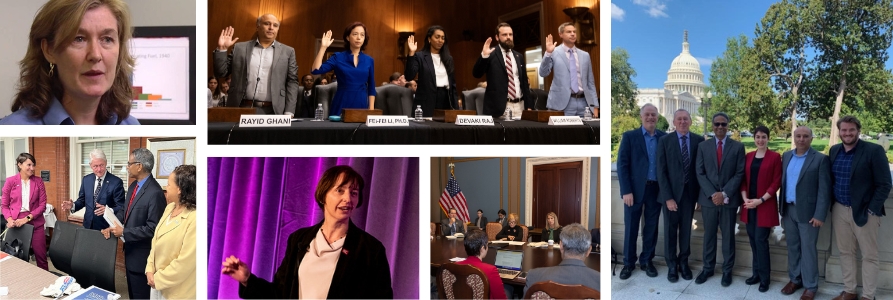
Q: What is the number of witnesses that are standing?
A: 5